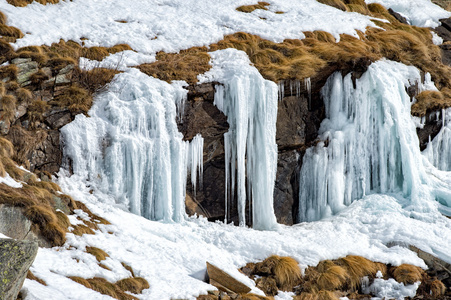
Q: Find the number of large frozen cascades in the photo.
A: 3